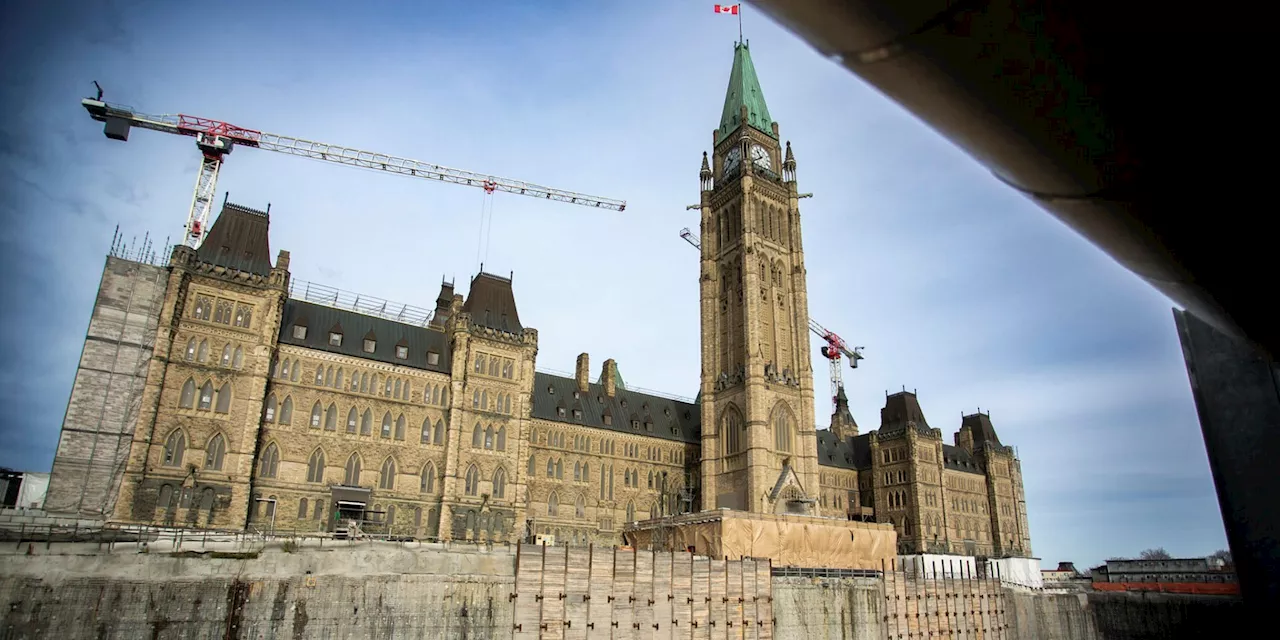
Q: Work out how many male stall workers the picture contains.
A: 0